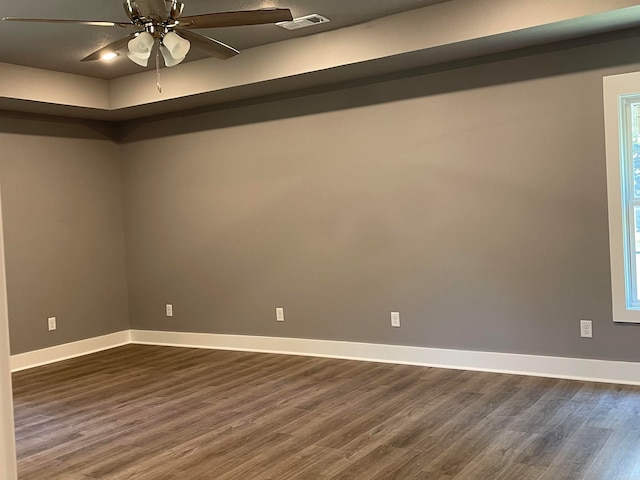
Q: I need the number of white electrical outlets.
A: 5